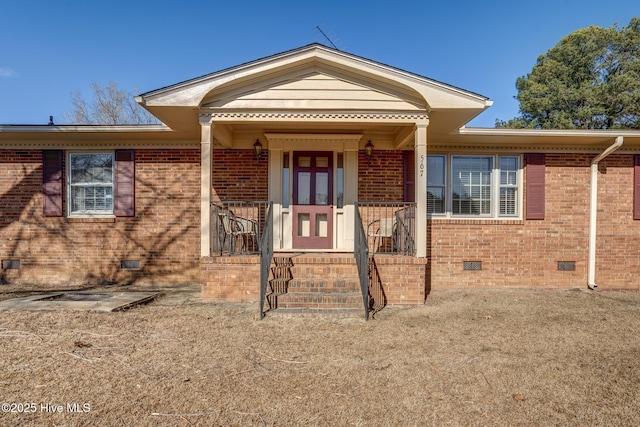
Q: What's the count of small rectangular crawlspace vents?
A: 4